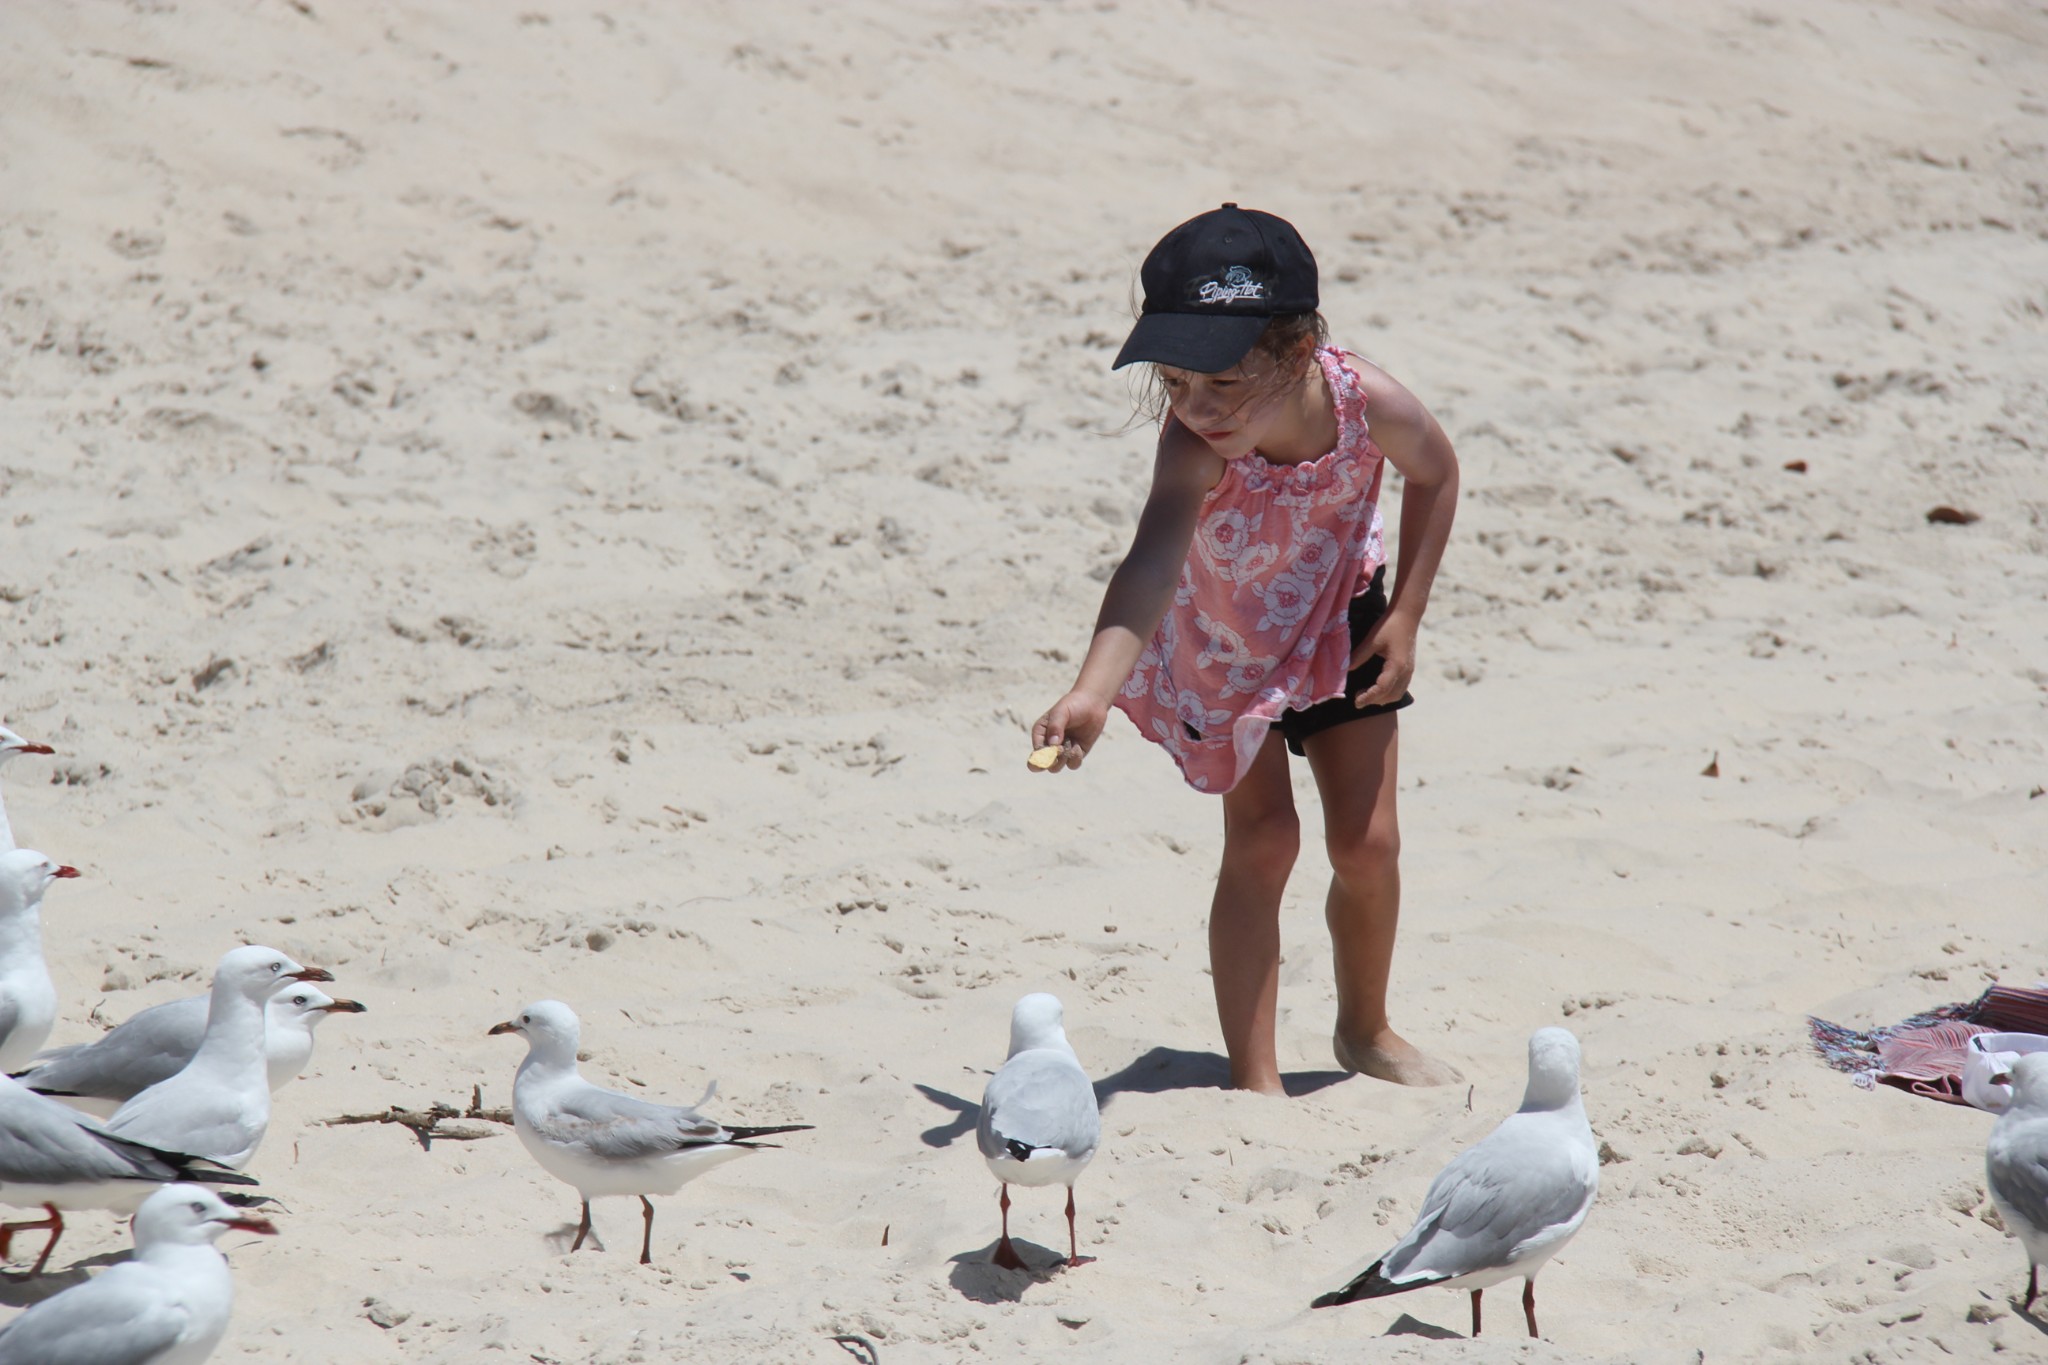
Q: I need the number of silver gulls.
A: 10